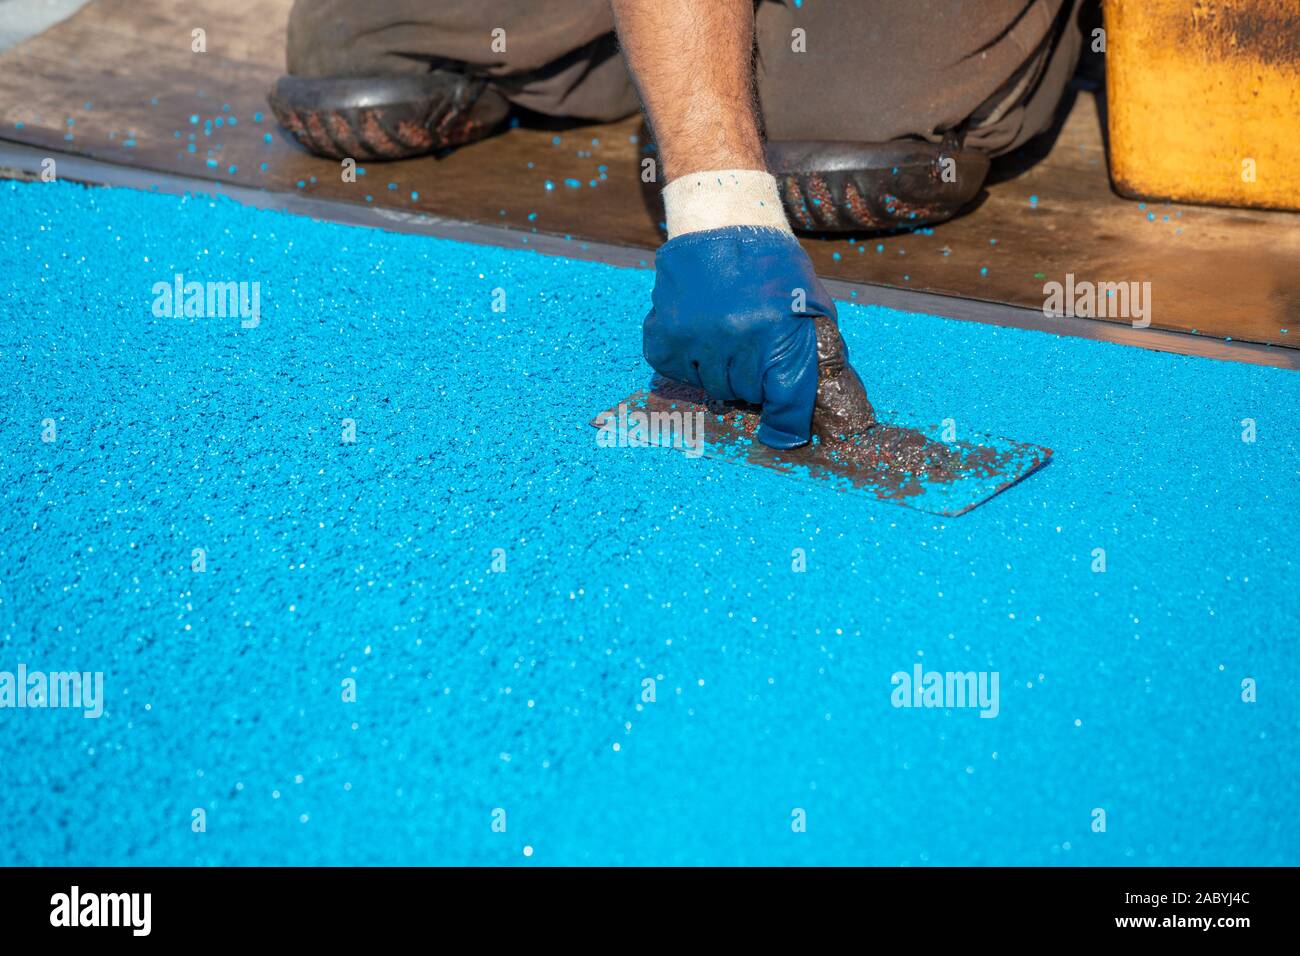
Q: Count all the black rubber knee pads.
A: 2